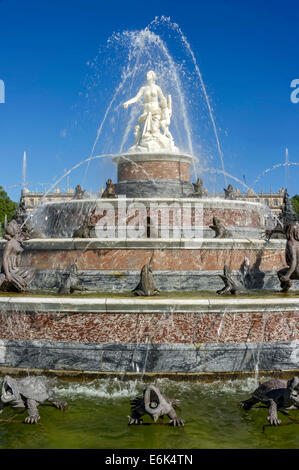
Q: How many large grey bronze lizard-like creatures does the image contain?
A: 3